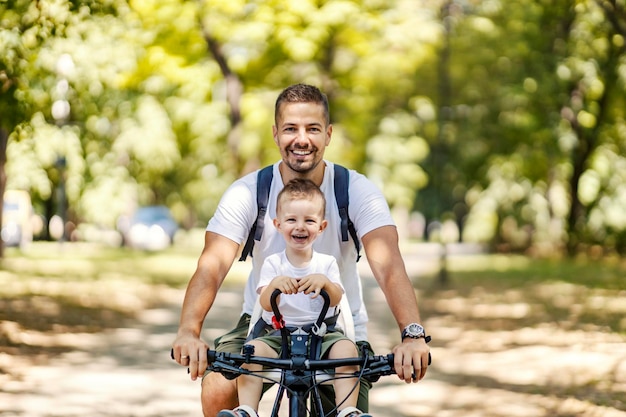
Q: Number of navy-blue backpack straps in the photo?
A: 2